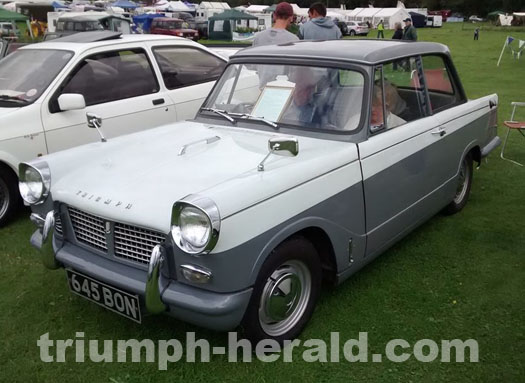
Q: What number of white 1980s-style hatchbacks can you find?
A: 1